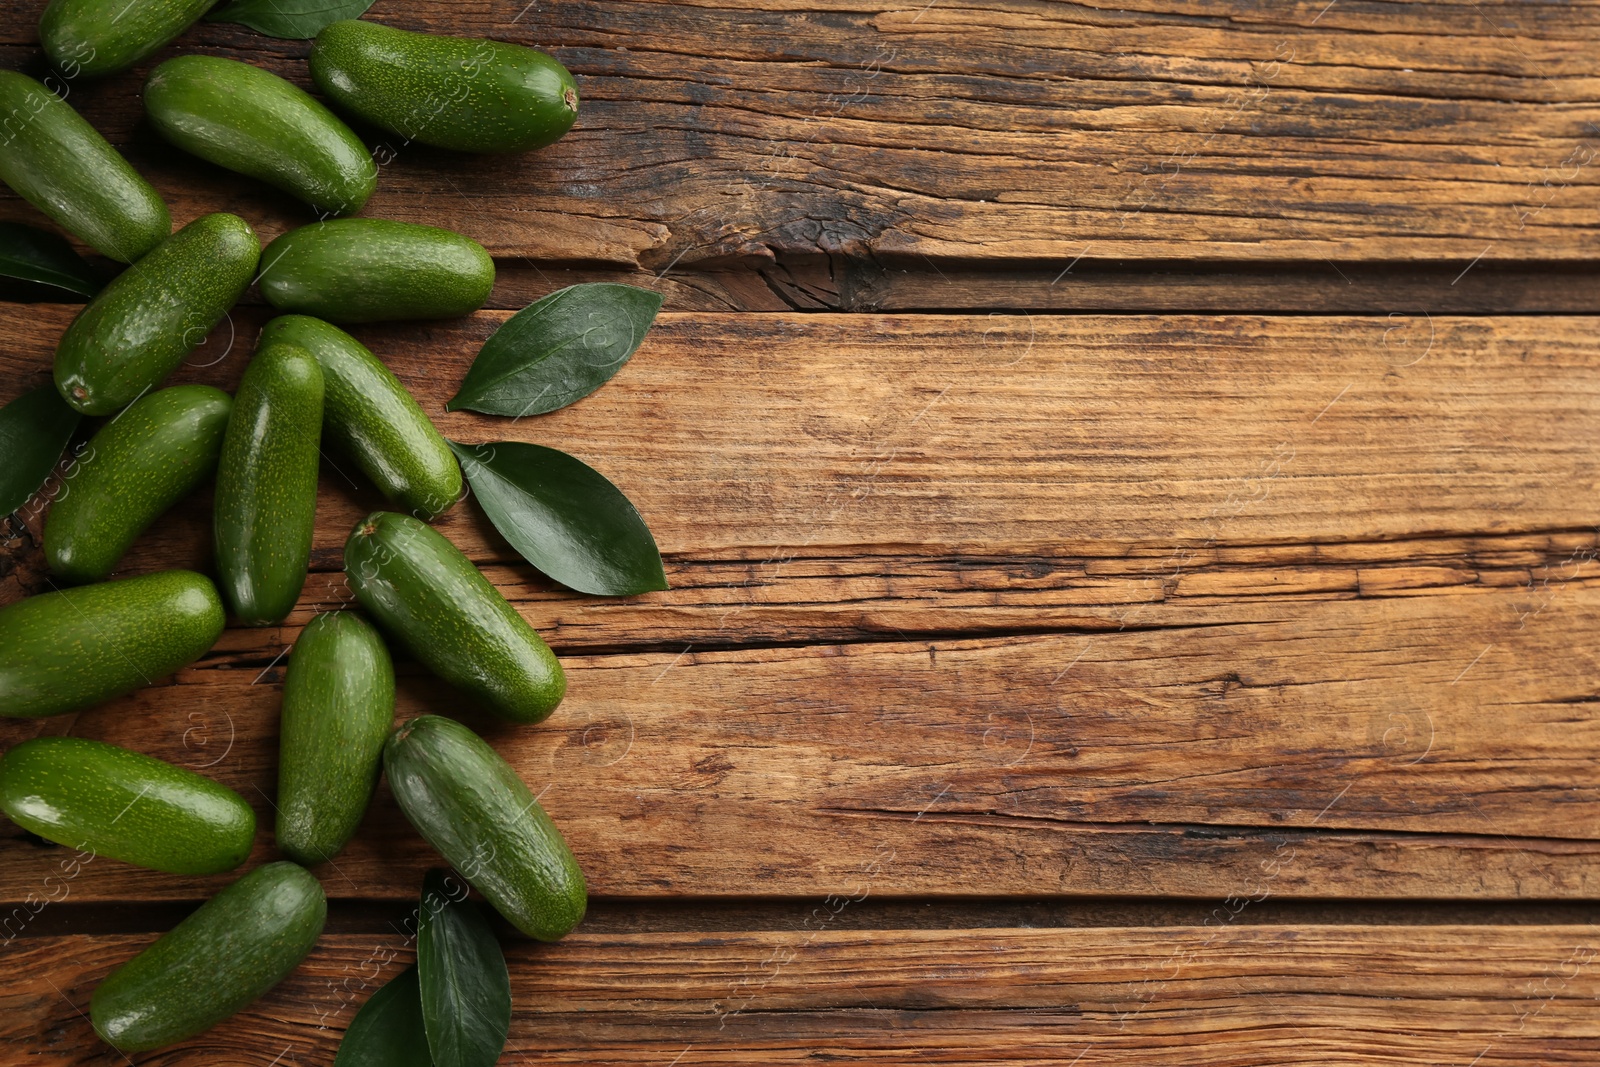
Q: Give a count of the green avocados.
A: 15